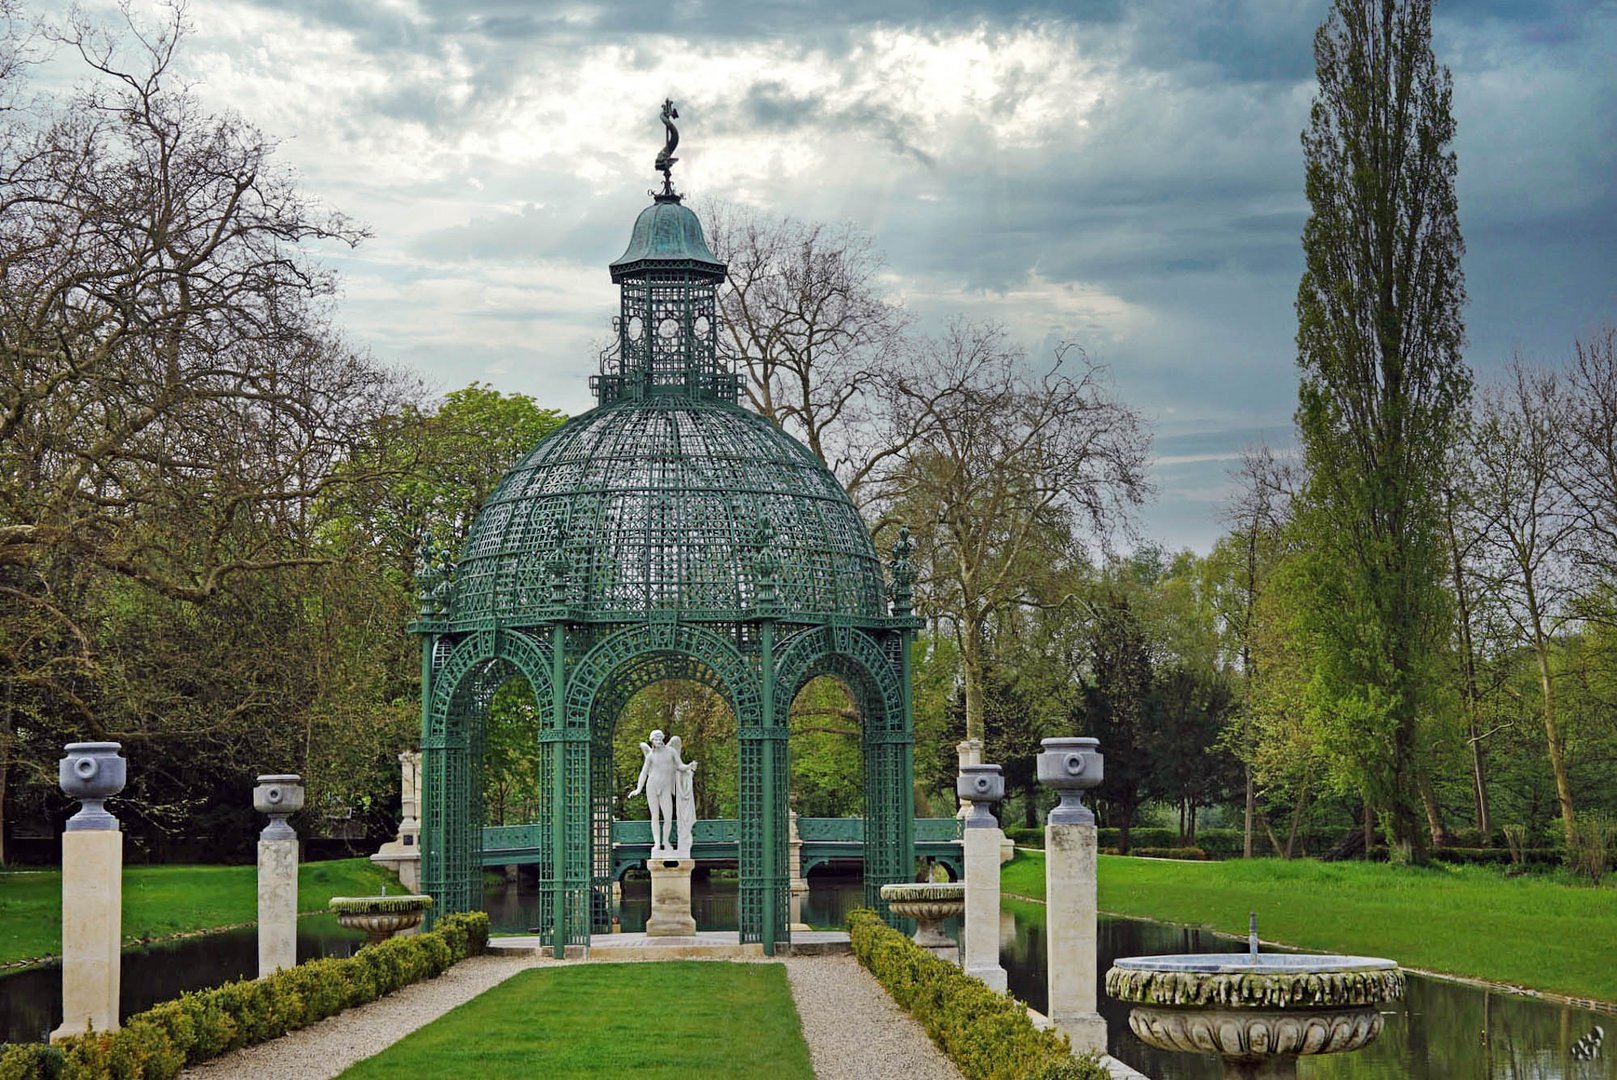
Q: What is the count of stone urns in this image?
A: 4